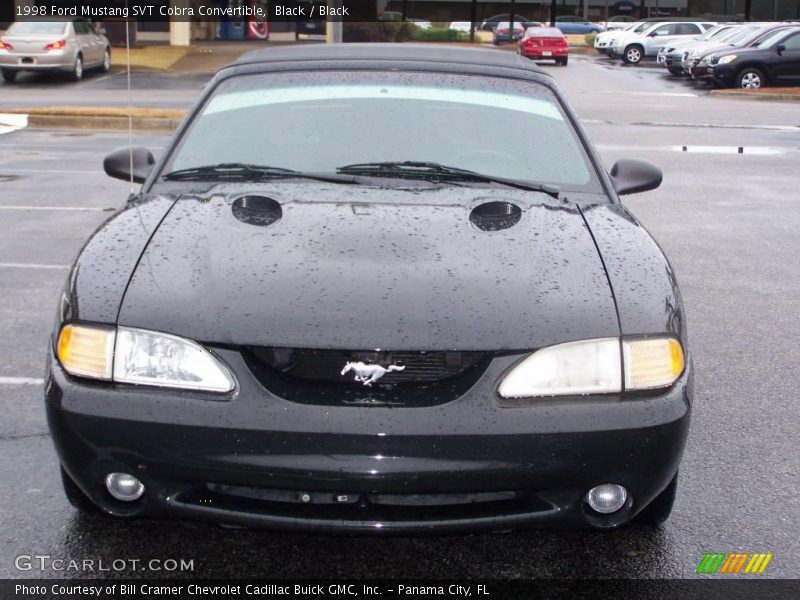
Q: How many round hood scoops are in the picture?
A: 2